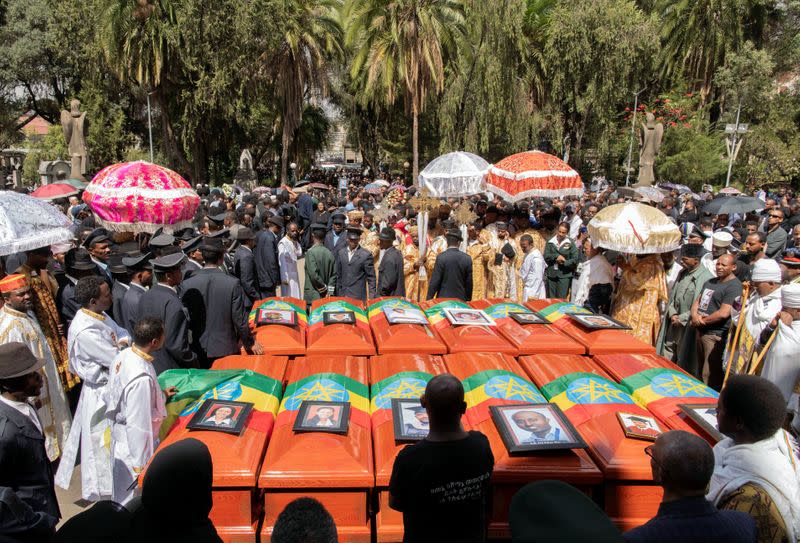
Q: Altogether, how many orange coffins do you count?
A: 12